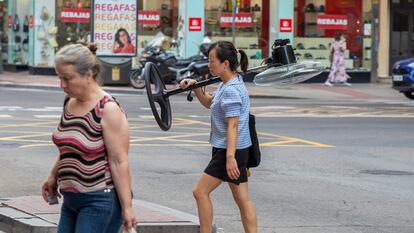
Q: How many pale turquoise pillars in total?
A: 2